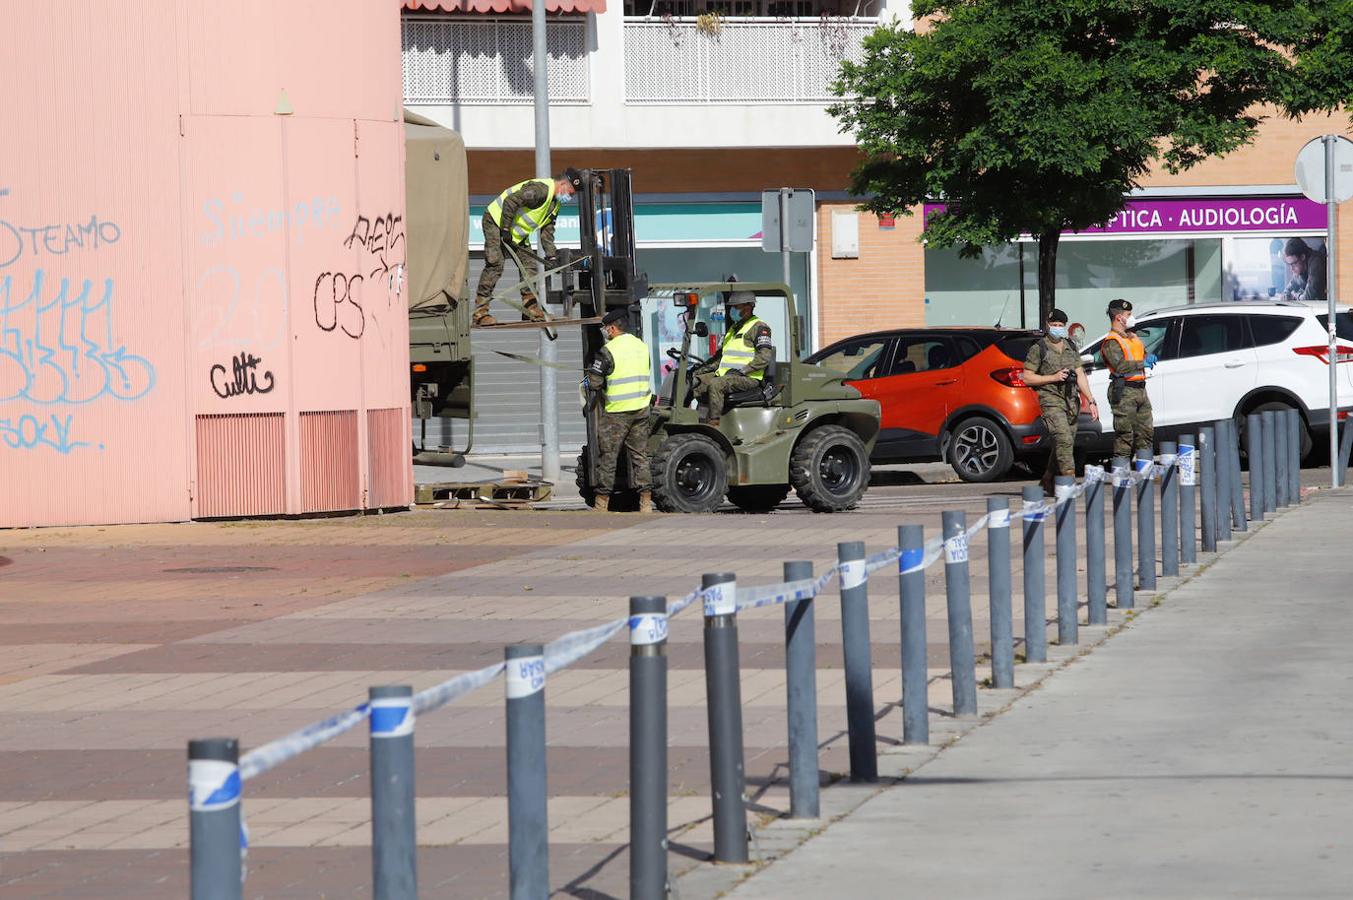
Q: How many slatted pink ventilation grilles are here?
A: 3